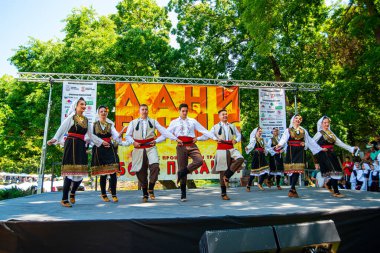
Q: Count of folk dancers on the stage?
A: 9